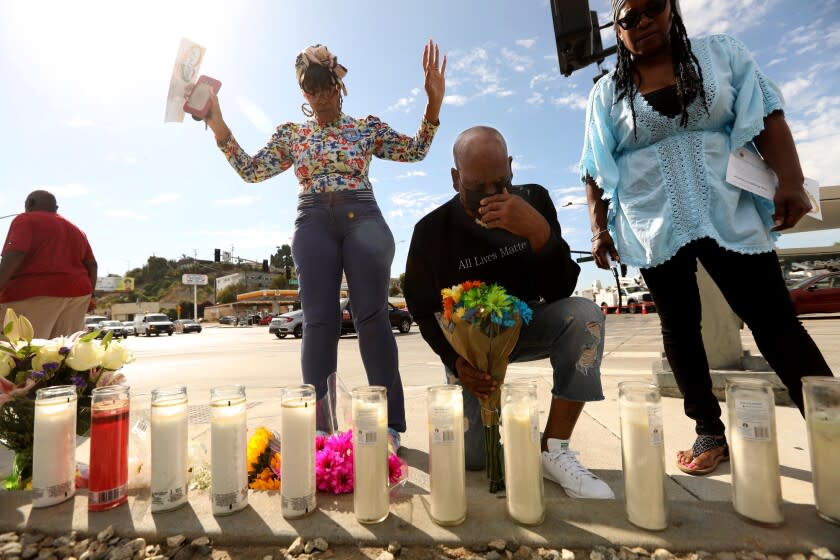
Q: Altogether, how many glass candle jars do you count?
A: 11